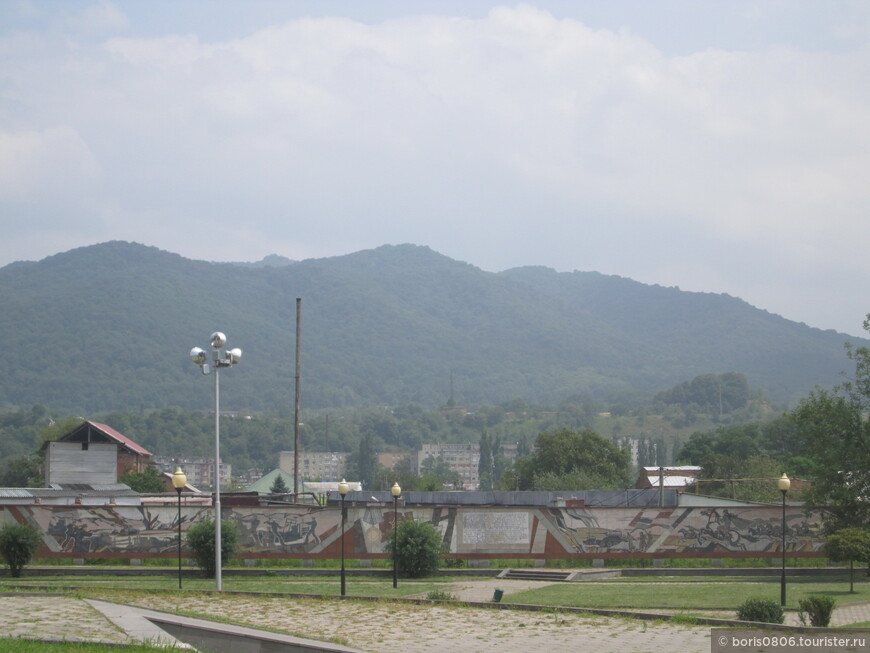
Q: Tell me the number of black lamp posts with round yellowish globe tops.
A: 4